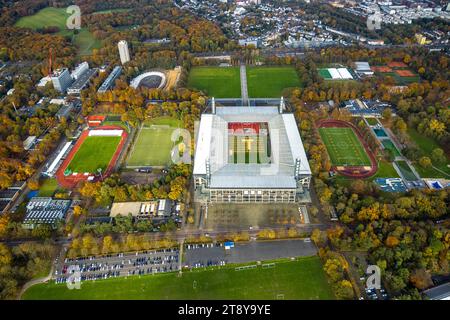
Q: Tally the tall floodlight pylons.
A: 4